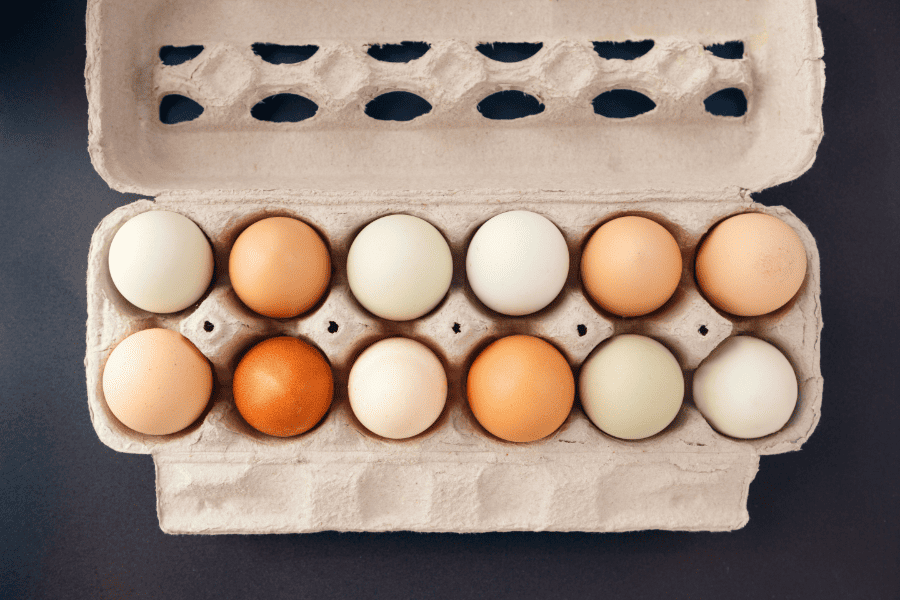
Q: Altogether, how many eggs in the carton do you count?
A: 12